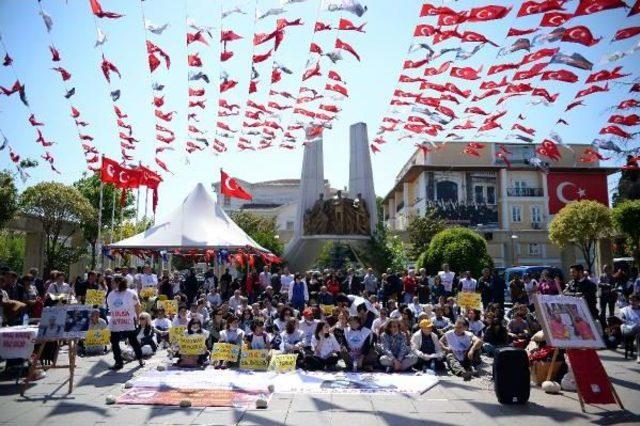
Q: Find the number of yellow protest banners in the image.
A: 11